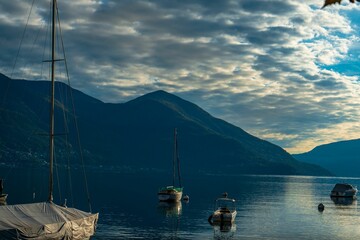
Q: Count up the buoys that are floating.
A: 2